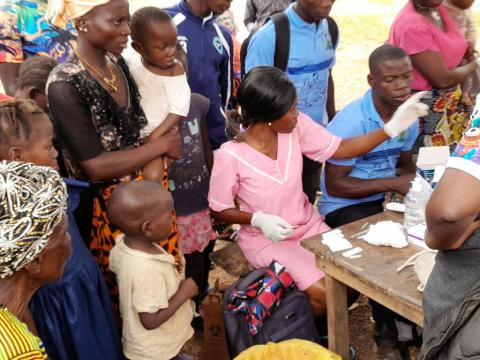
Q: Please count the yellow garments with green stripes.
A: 1